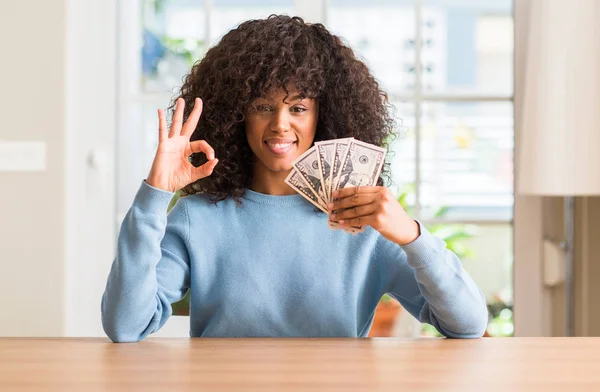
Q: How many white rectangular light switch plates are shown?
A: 1